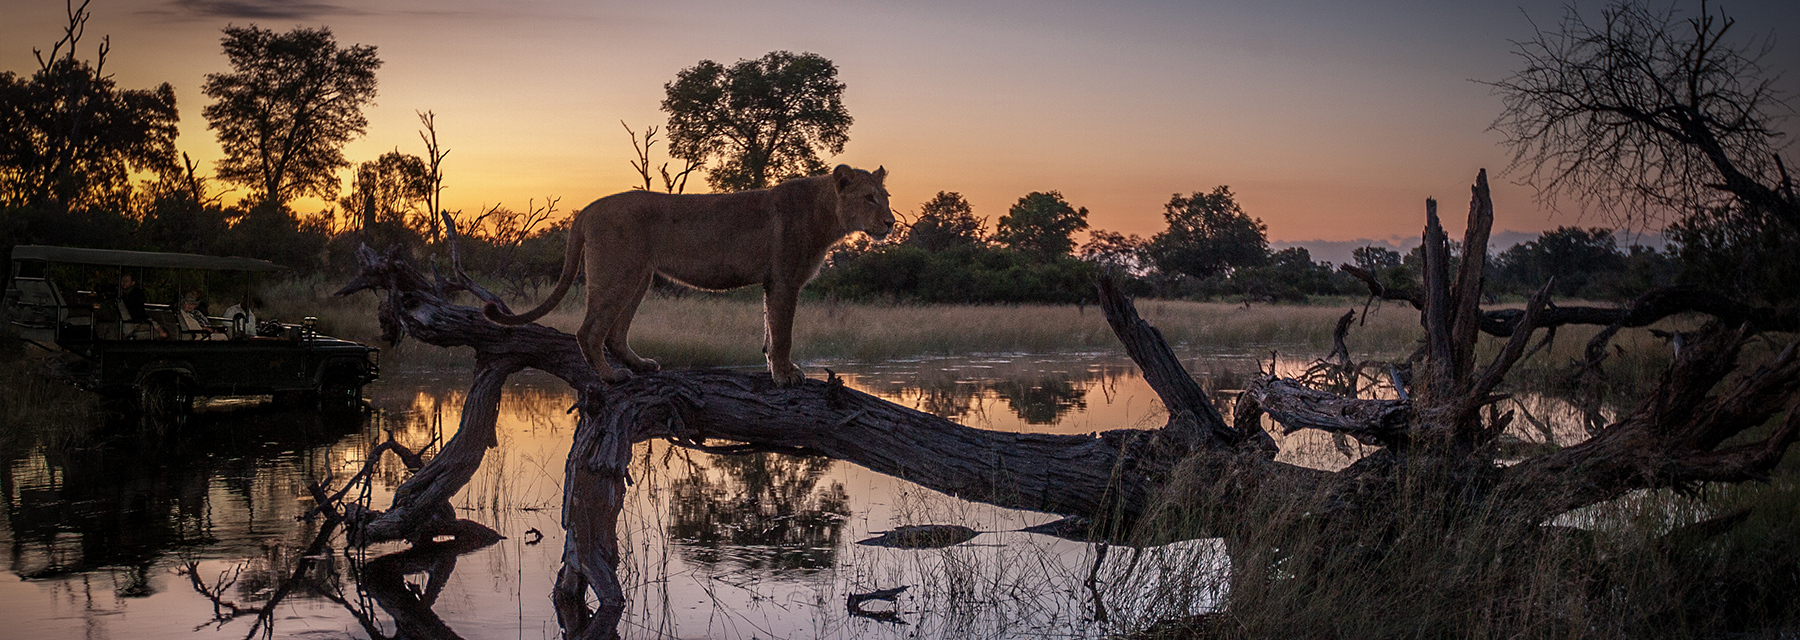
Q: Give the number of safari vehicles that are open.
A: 1